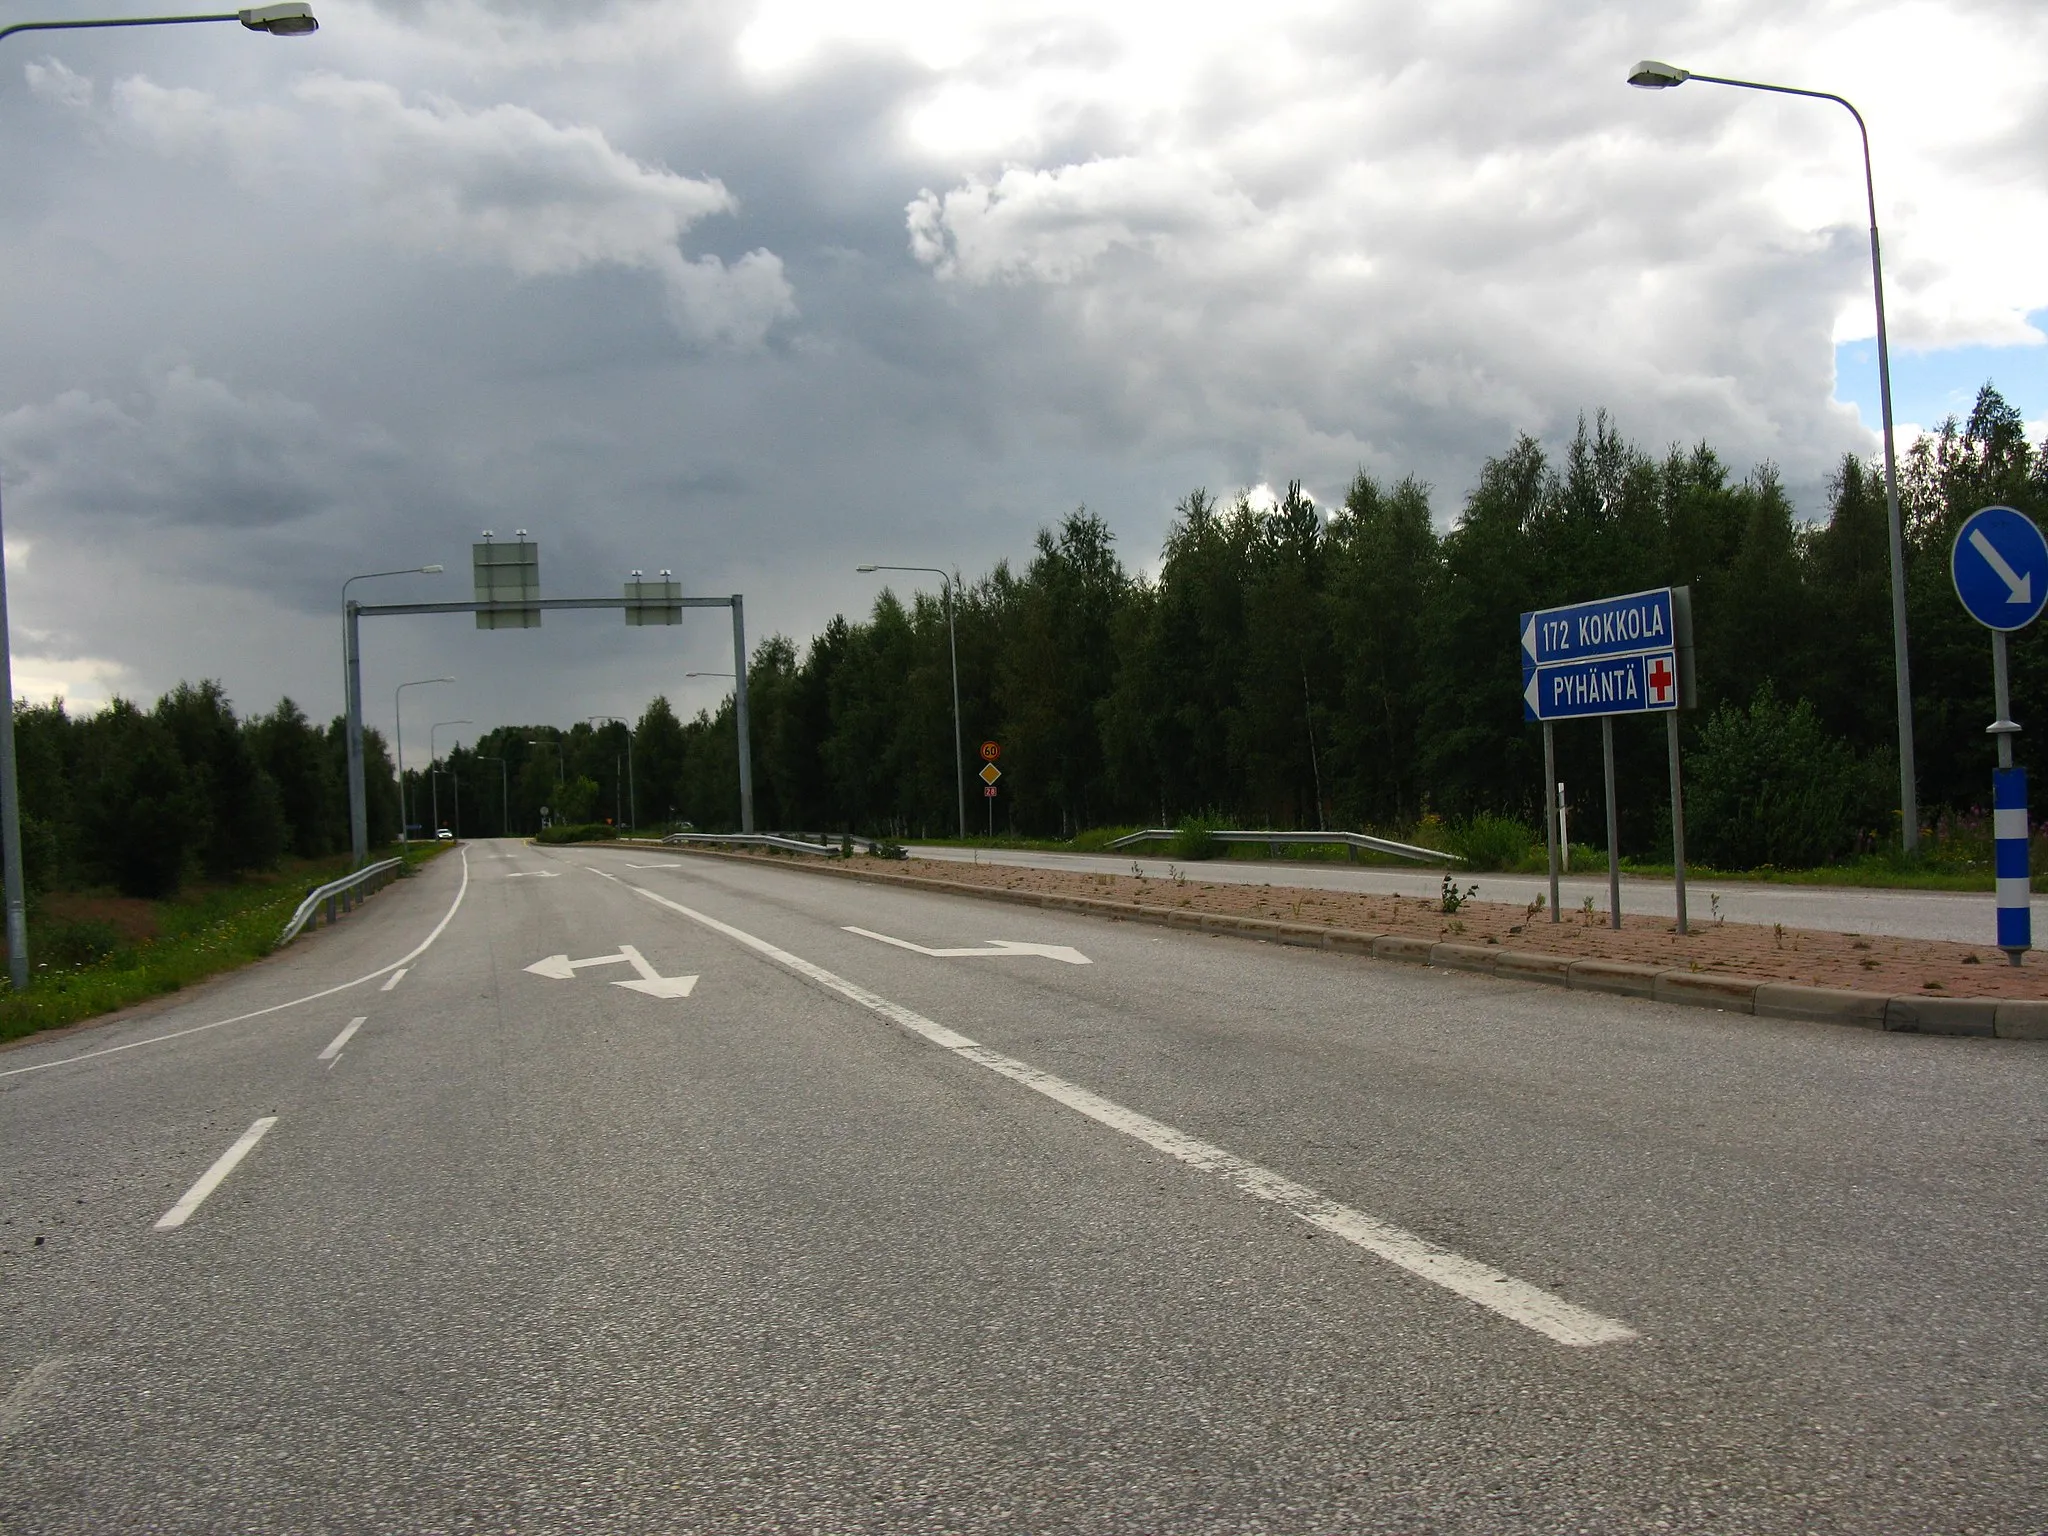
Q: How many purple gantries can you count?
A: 0